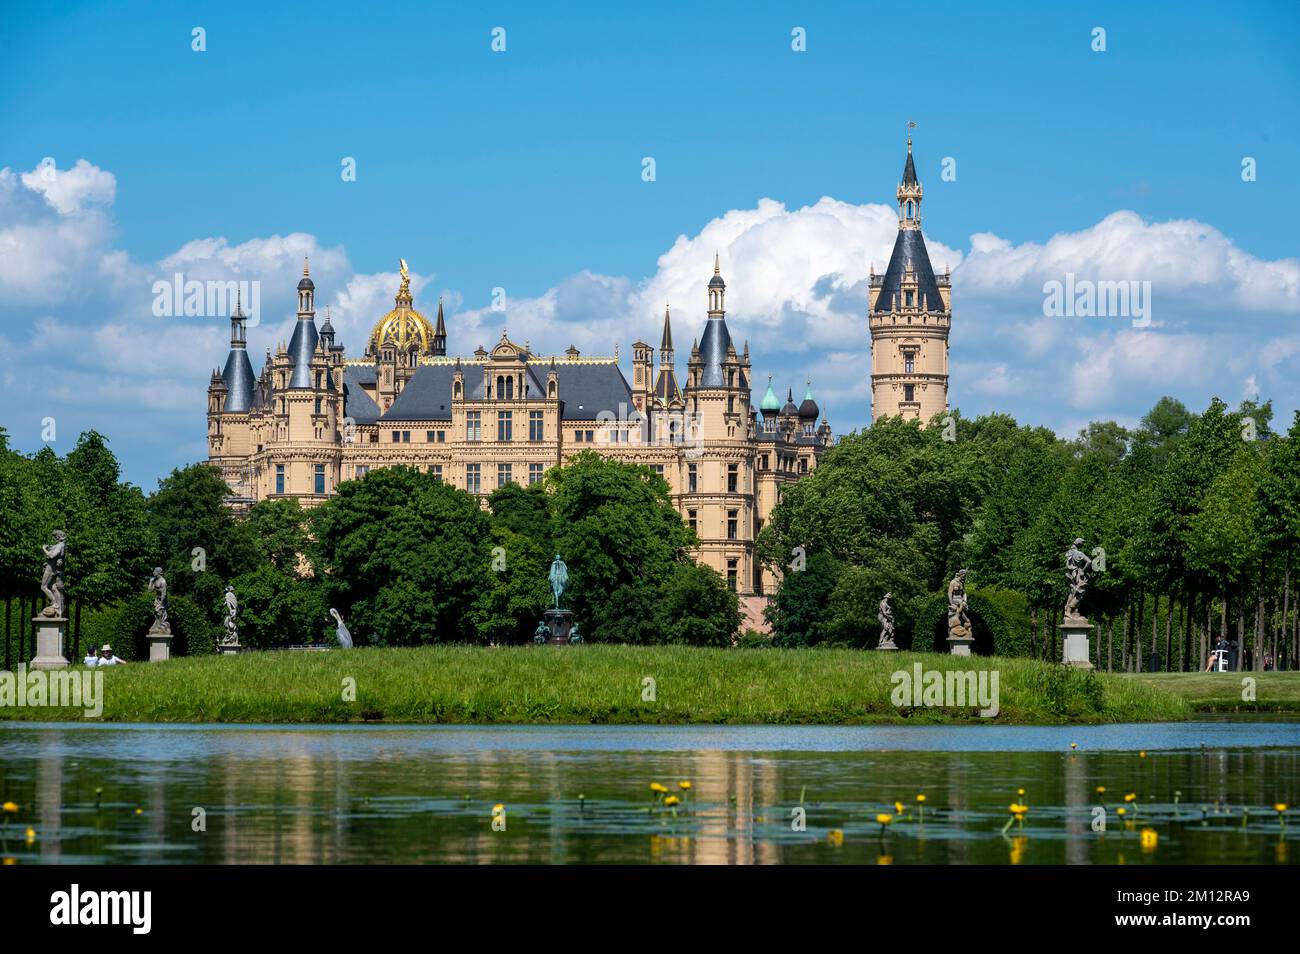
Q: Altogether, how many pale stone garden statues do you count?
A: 6